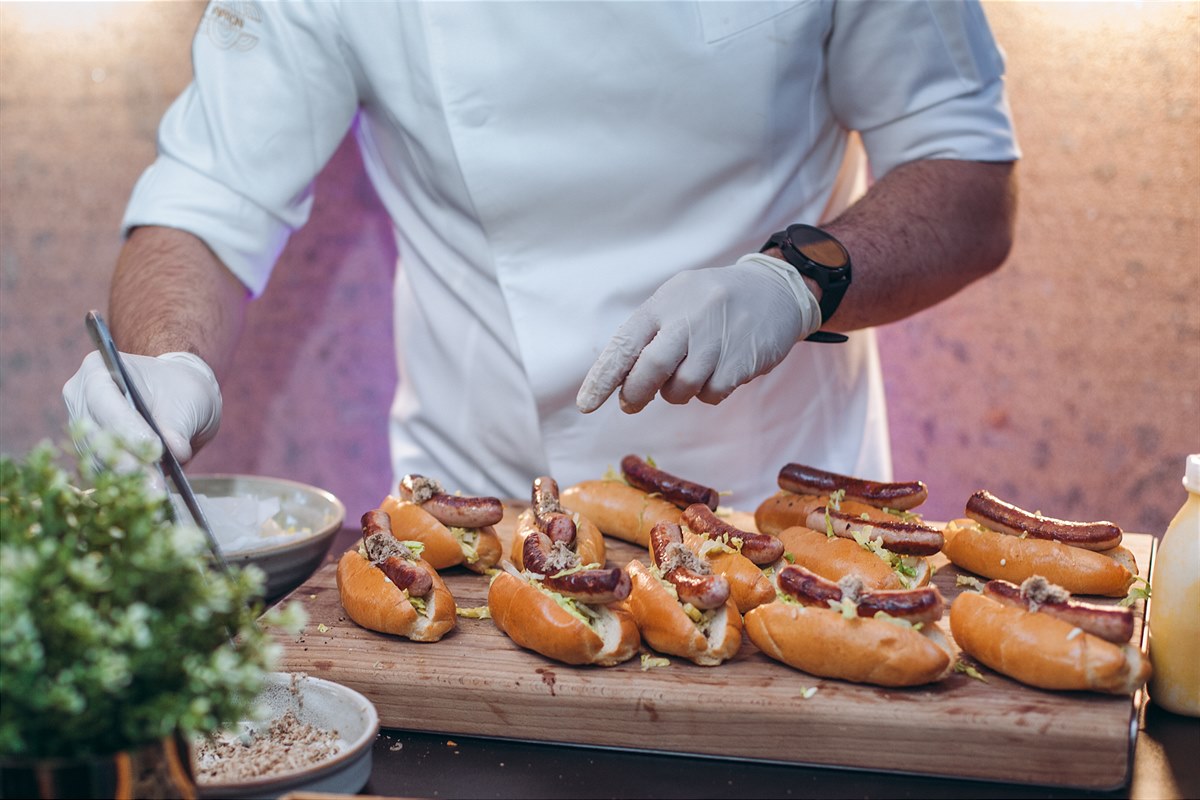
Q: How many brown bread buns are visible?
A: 12